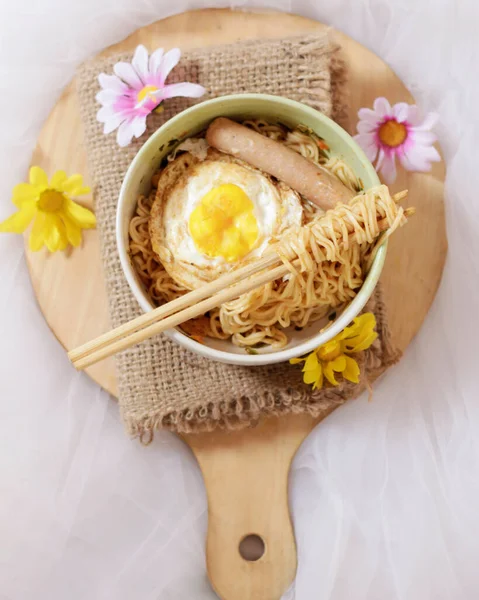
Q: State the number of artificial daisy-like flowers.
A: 4